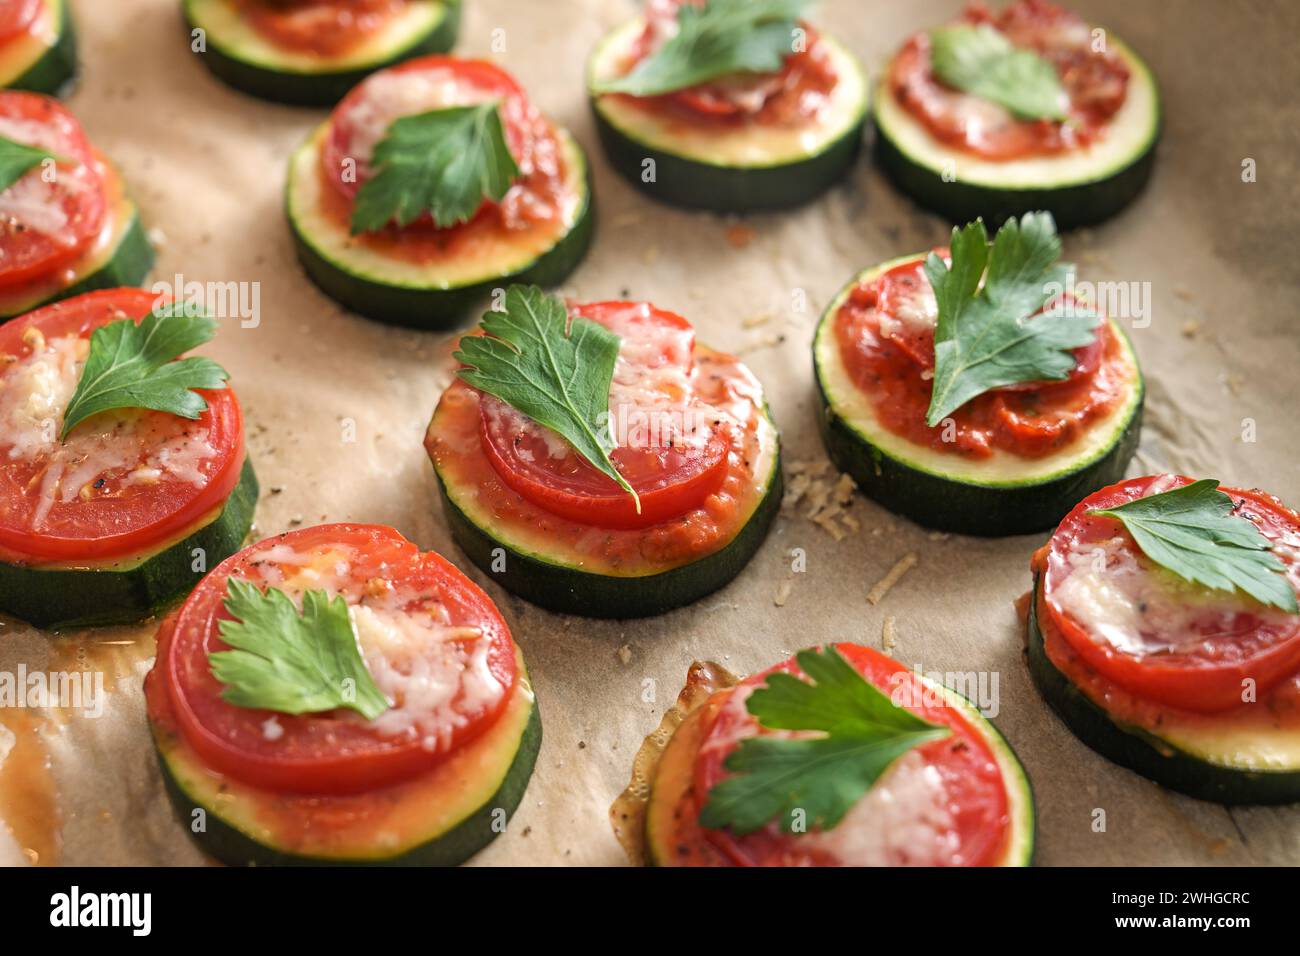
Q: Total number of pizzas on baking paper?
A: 12